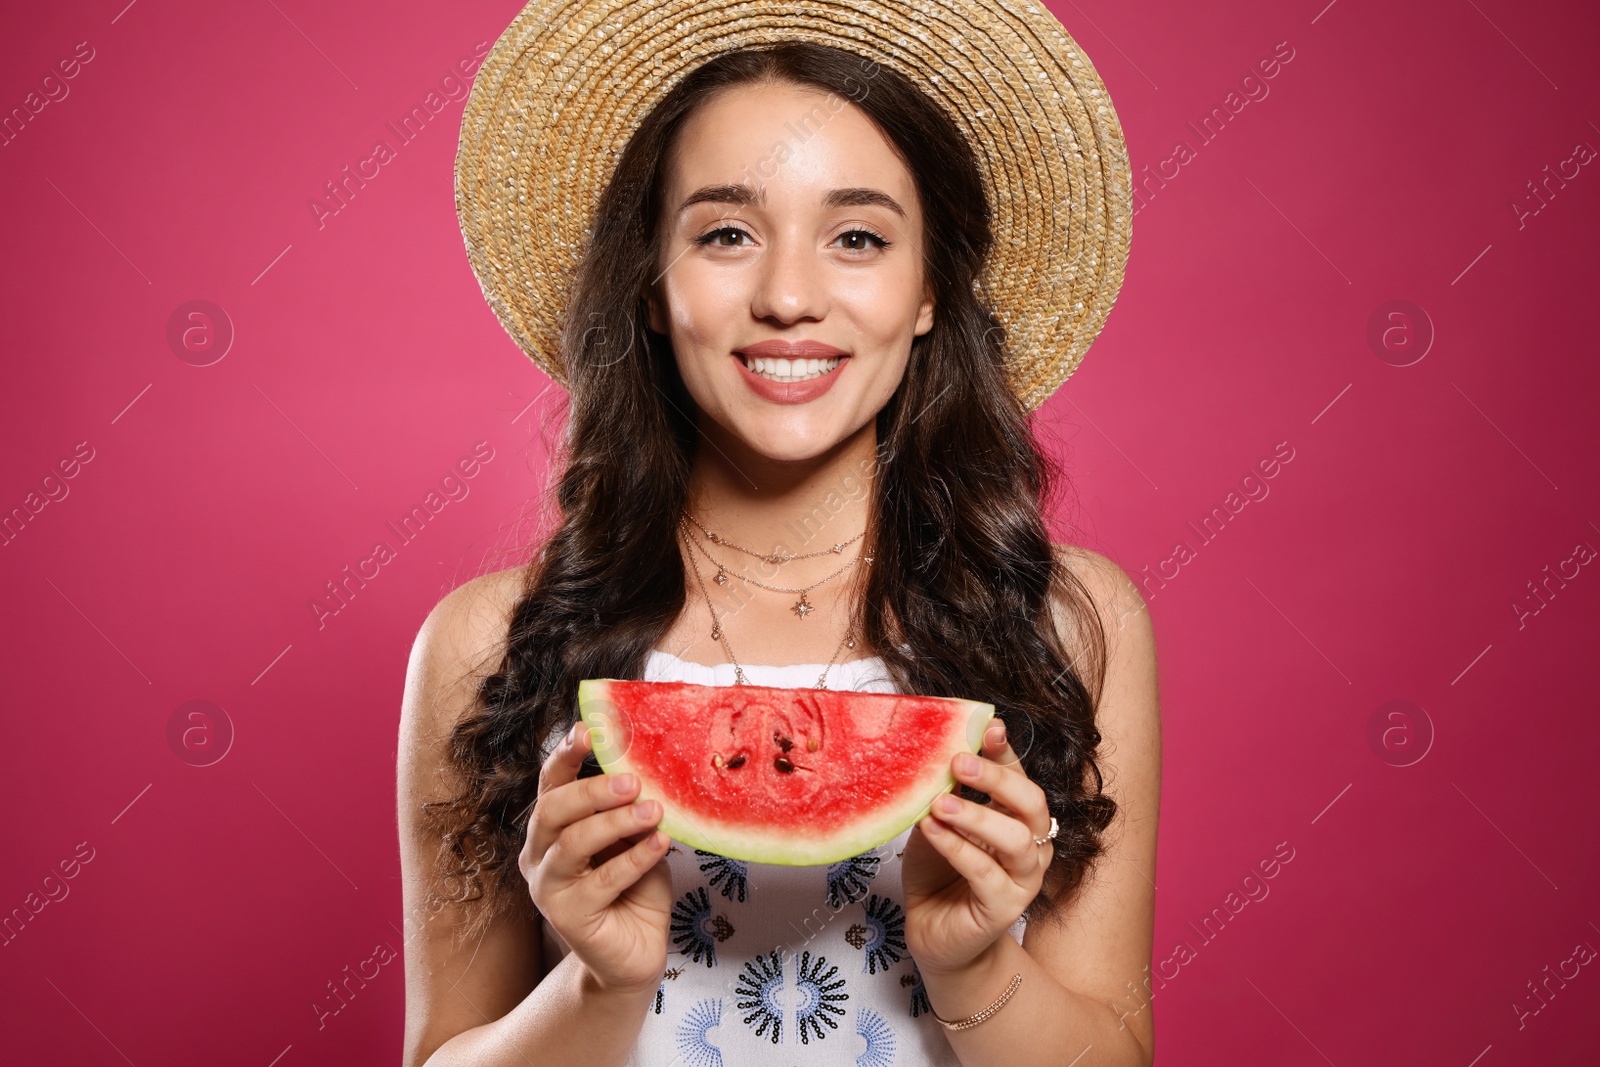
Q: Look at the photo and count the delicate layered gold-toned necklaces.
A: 3